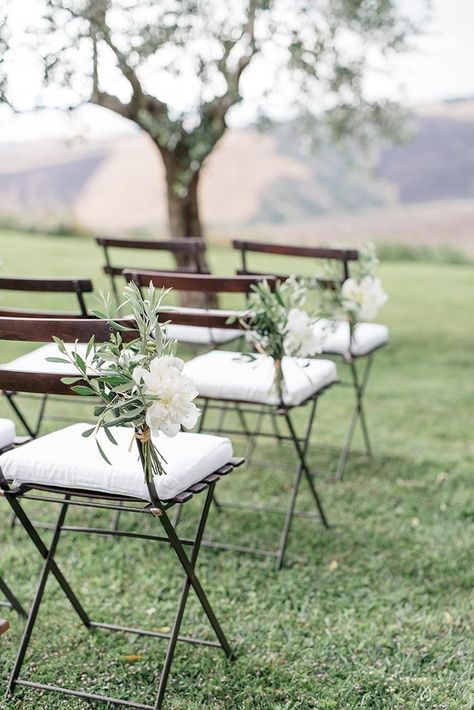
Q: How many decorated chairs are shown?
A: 3